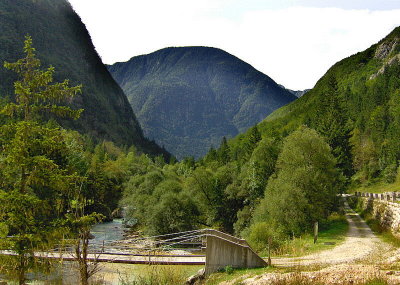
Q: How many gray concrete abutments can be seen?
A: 1